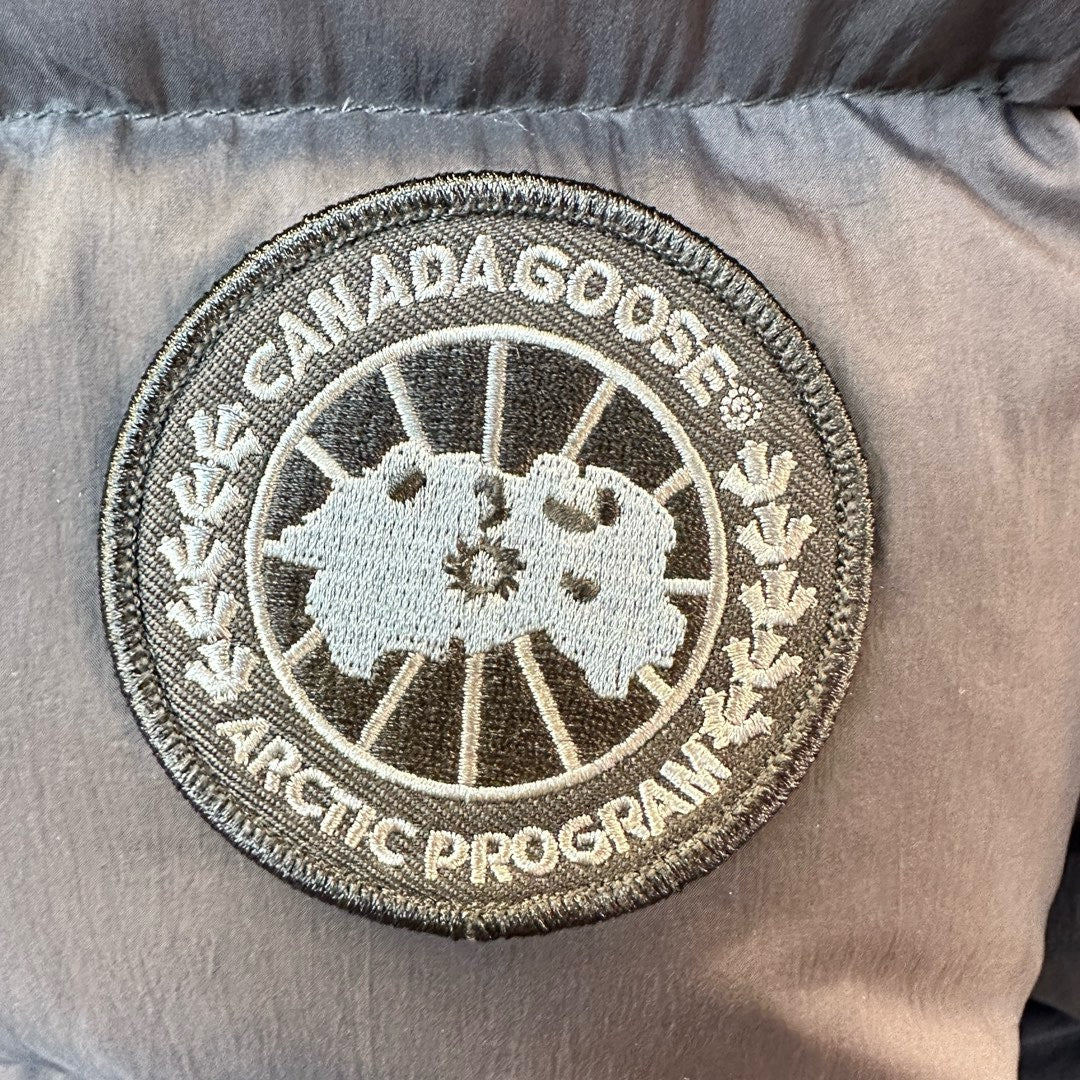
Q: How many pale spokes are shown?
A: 12